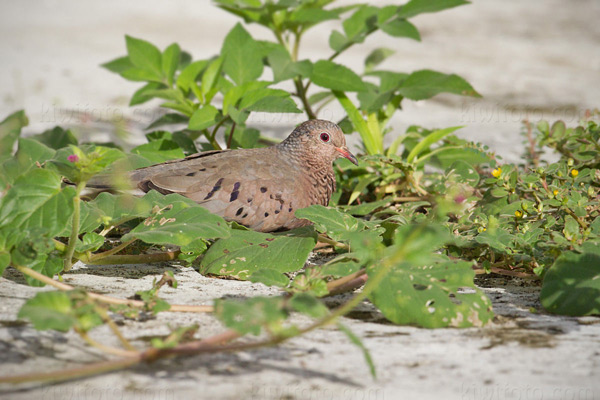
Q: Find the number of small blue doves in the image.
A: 0